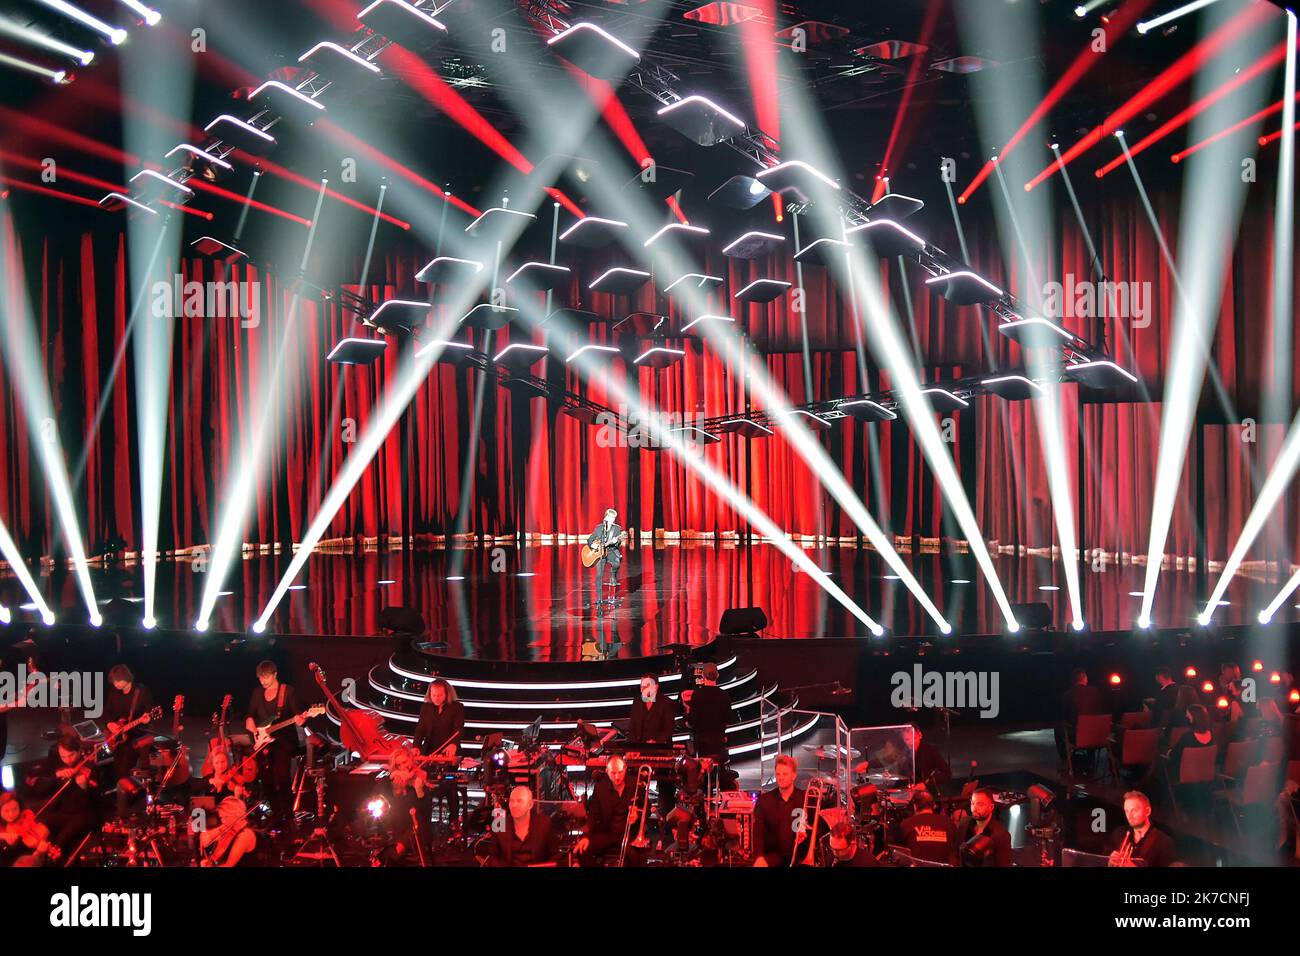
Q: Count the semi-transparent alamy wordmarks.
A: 5